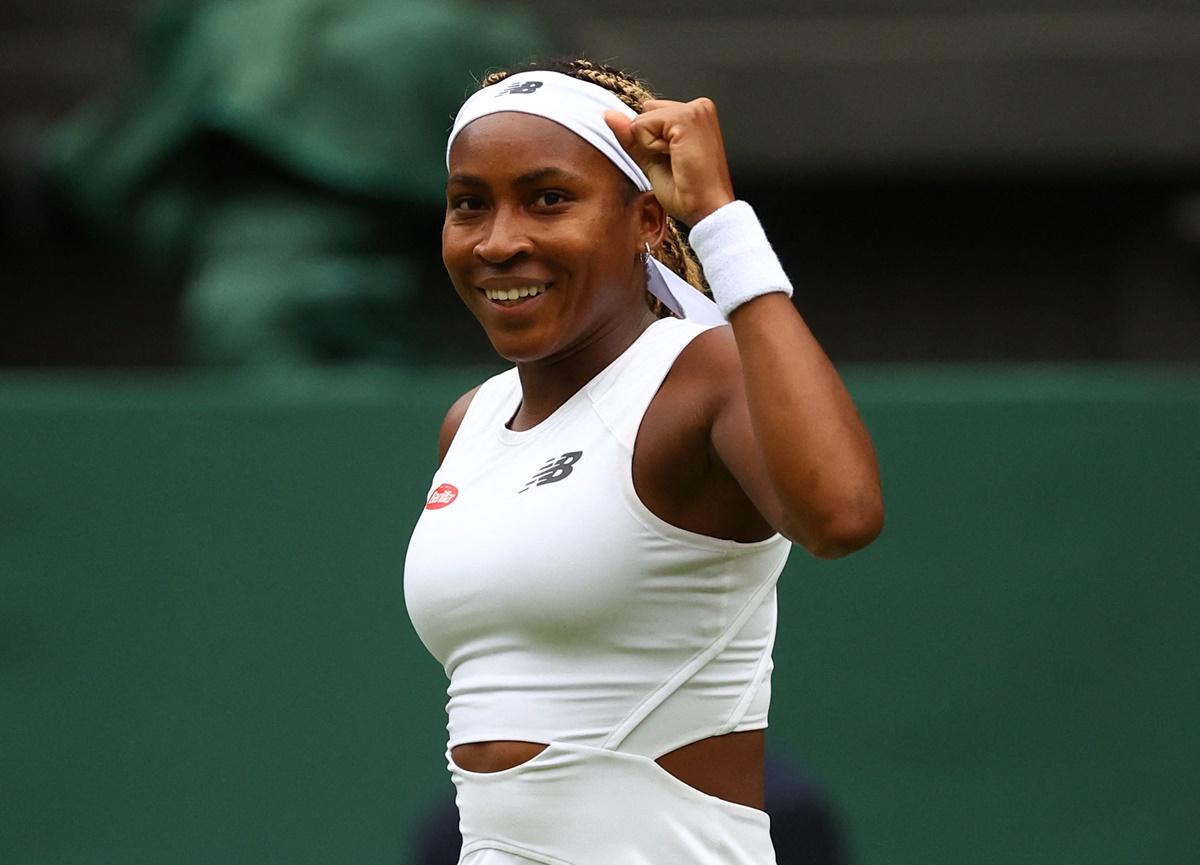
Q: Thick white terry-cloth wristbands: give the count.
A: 1